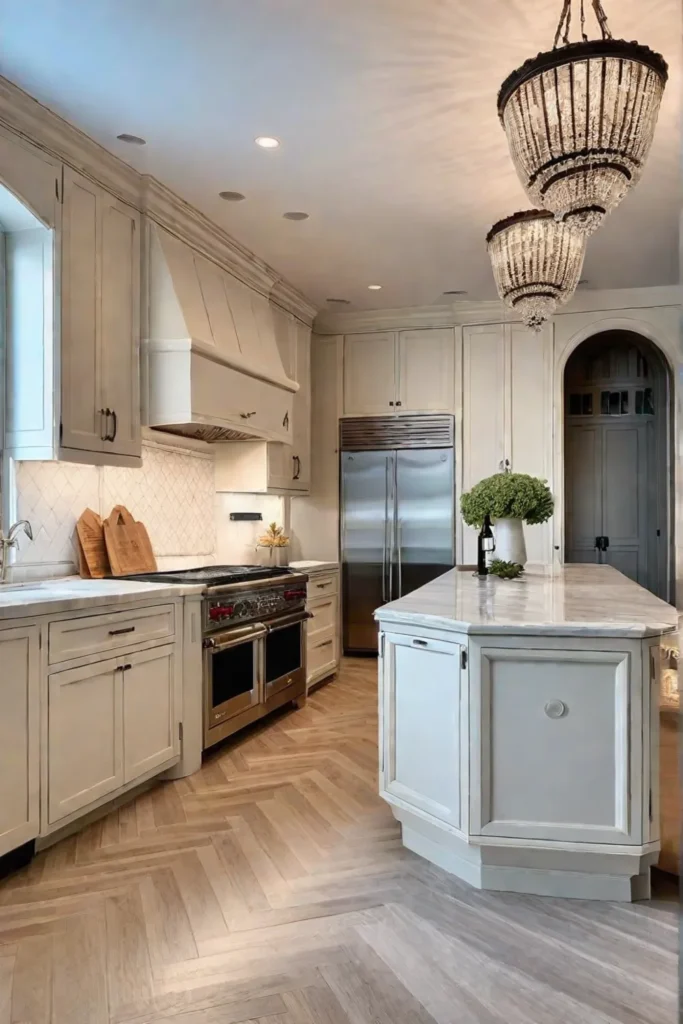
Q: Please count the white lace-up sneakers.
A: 0